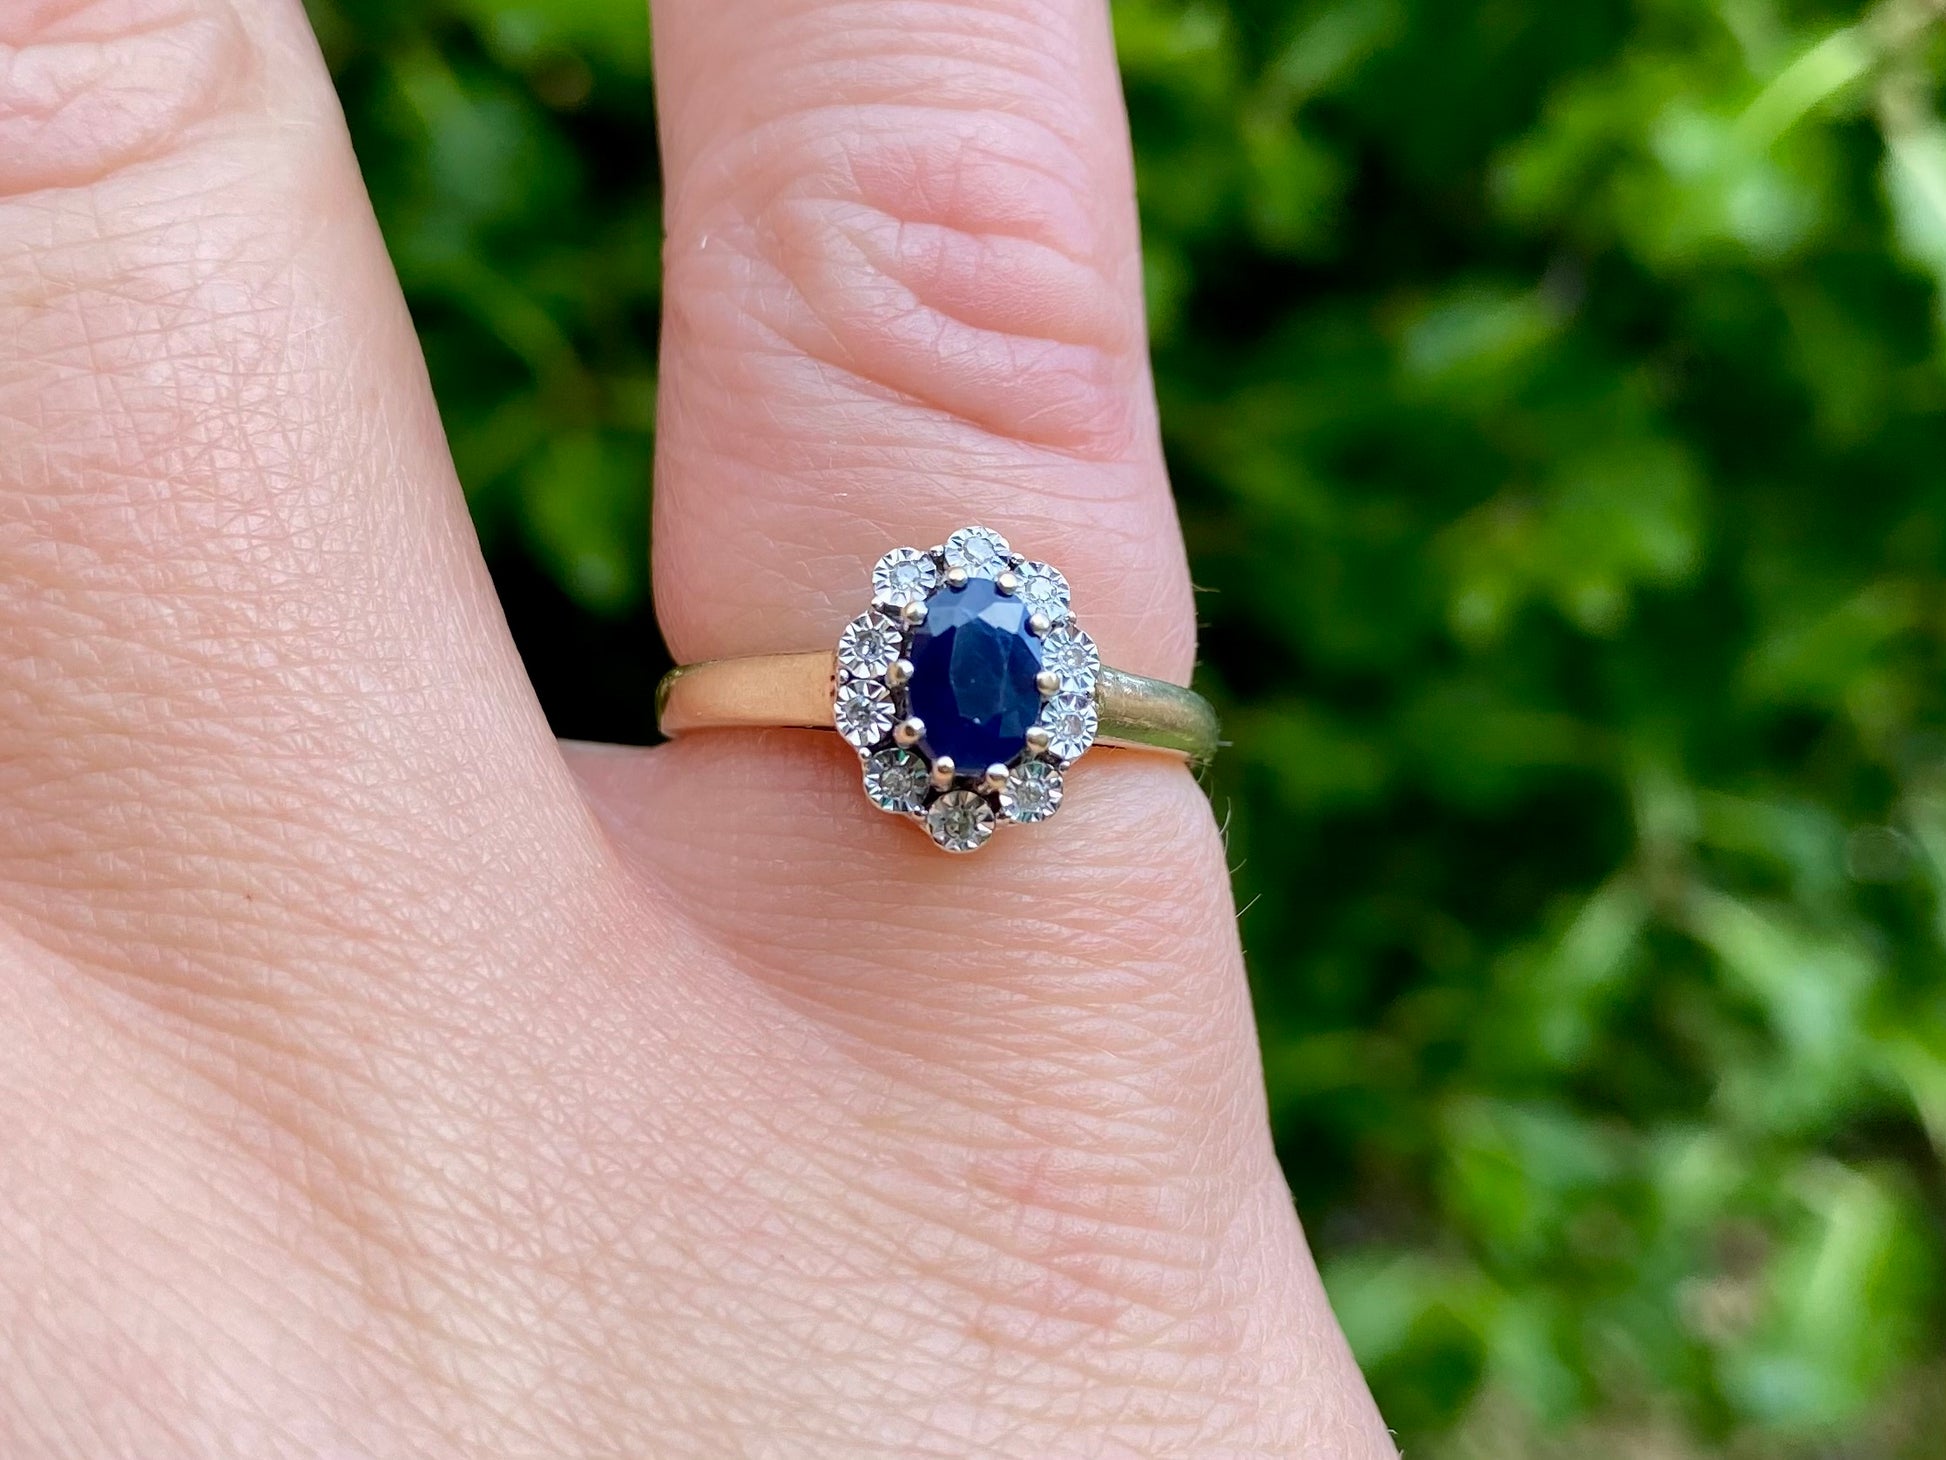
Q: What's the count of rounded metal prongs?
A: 10